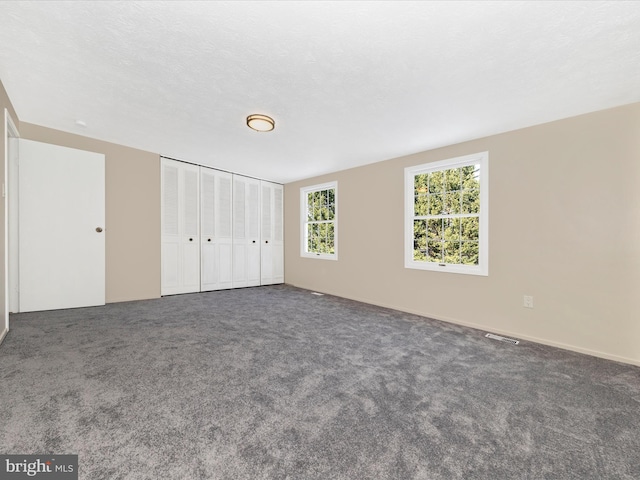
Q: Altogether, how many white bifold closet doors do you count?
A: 4